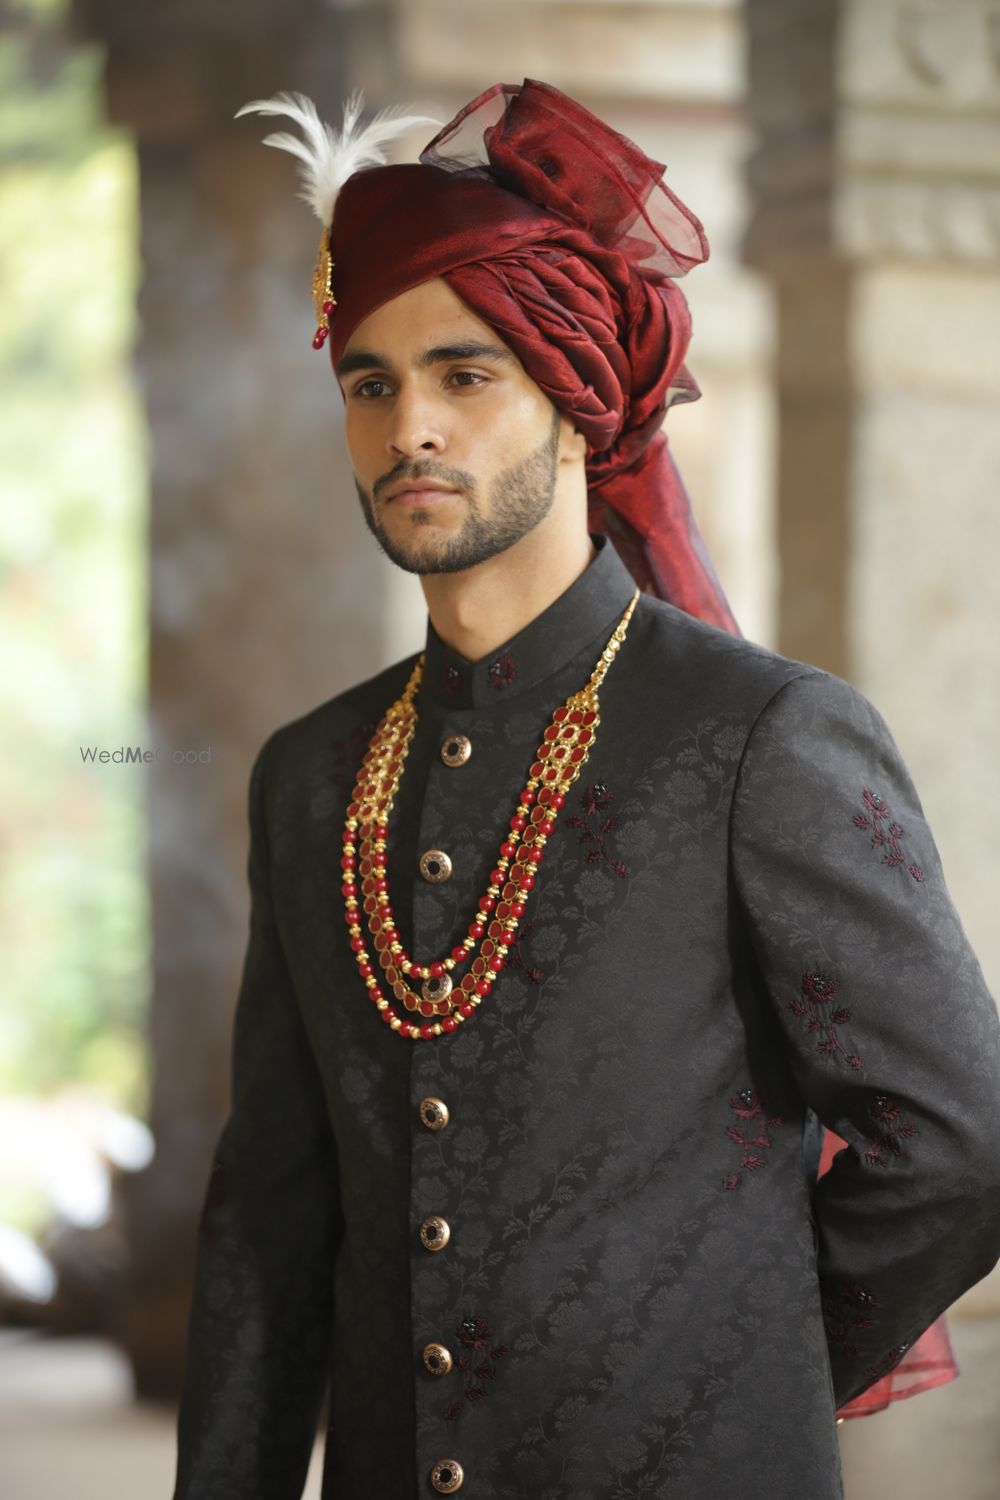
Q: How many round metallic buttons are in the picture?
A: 7